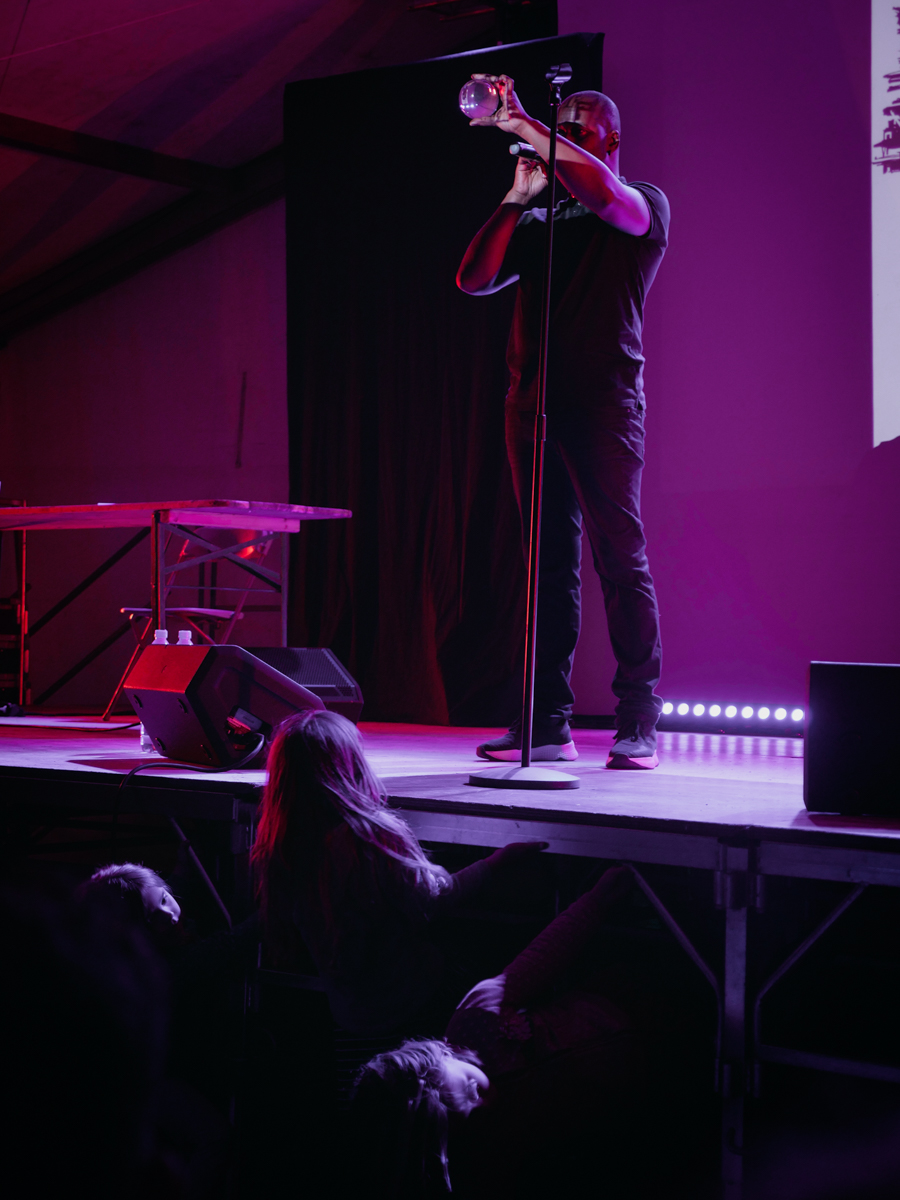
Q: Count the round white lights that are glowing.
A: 9